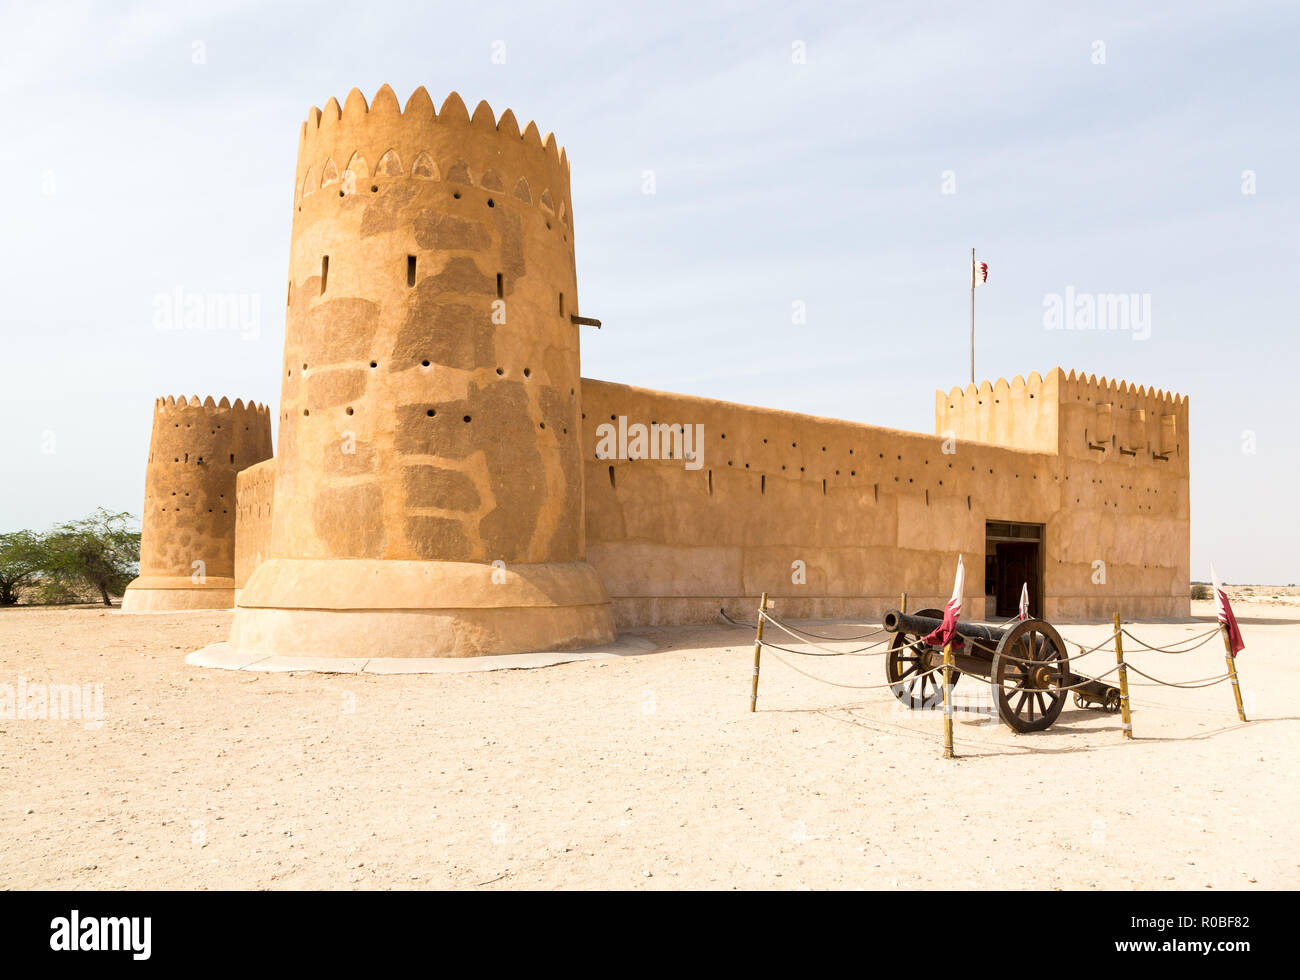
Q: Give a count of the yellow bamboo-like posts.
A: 5